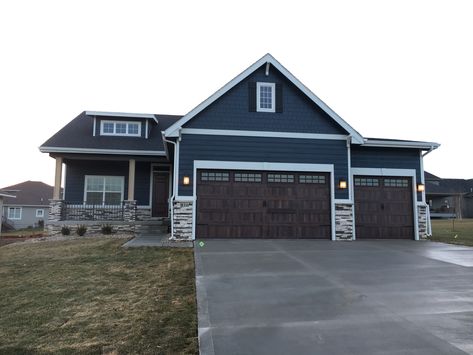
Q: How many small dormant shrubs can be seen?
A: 3